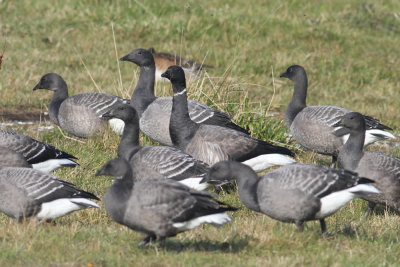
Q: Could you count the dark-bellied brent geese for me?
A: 10